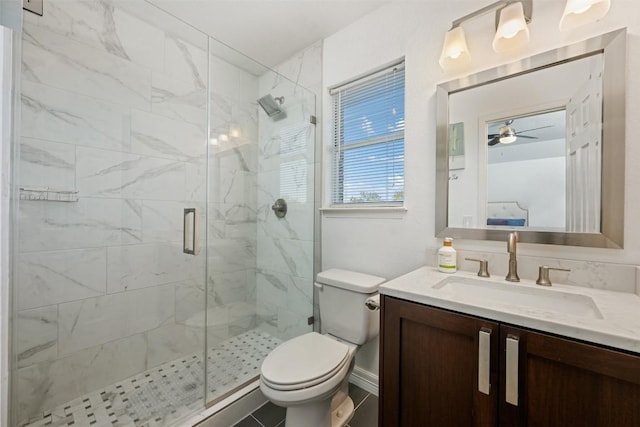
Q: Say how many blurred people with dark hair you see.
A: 0